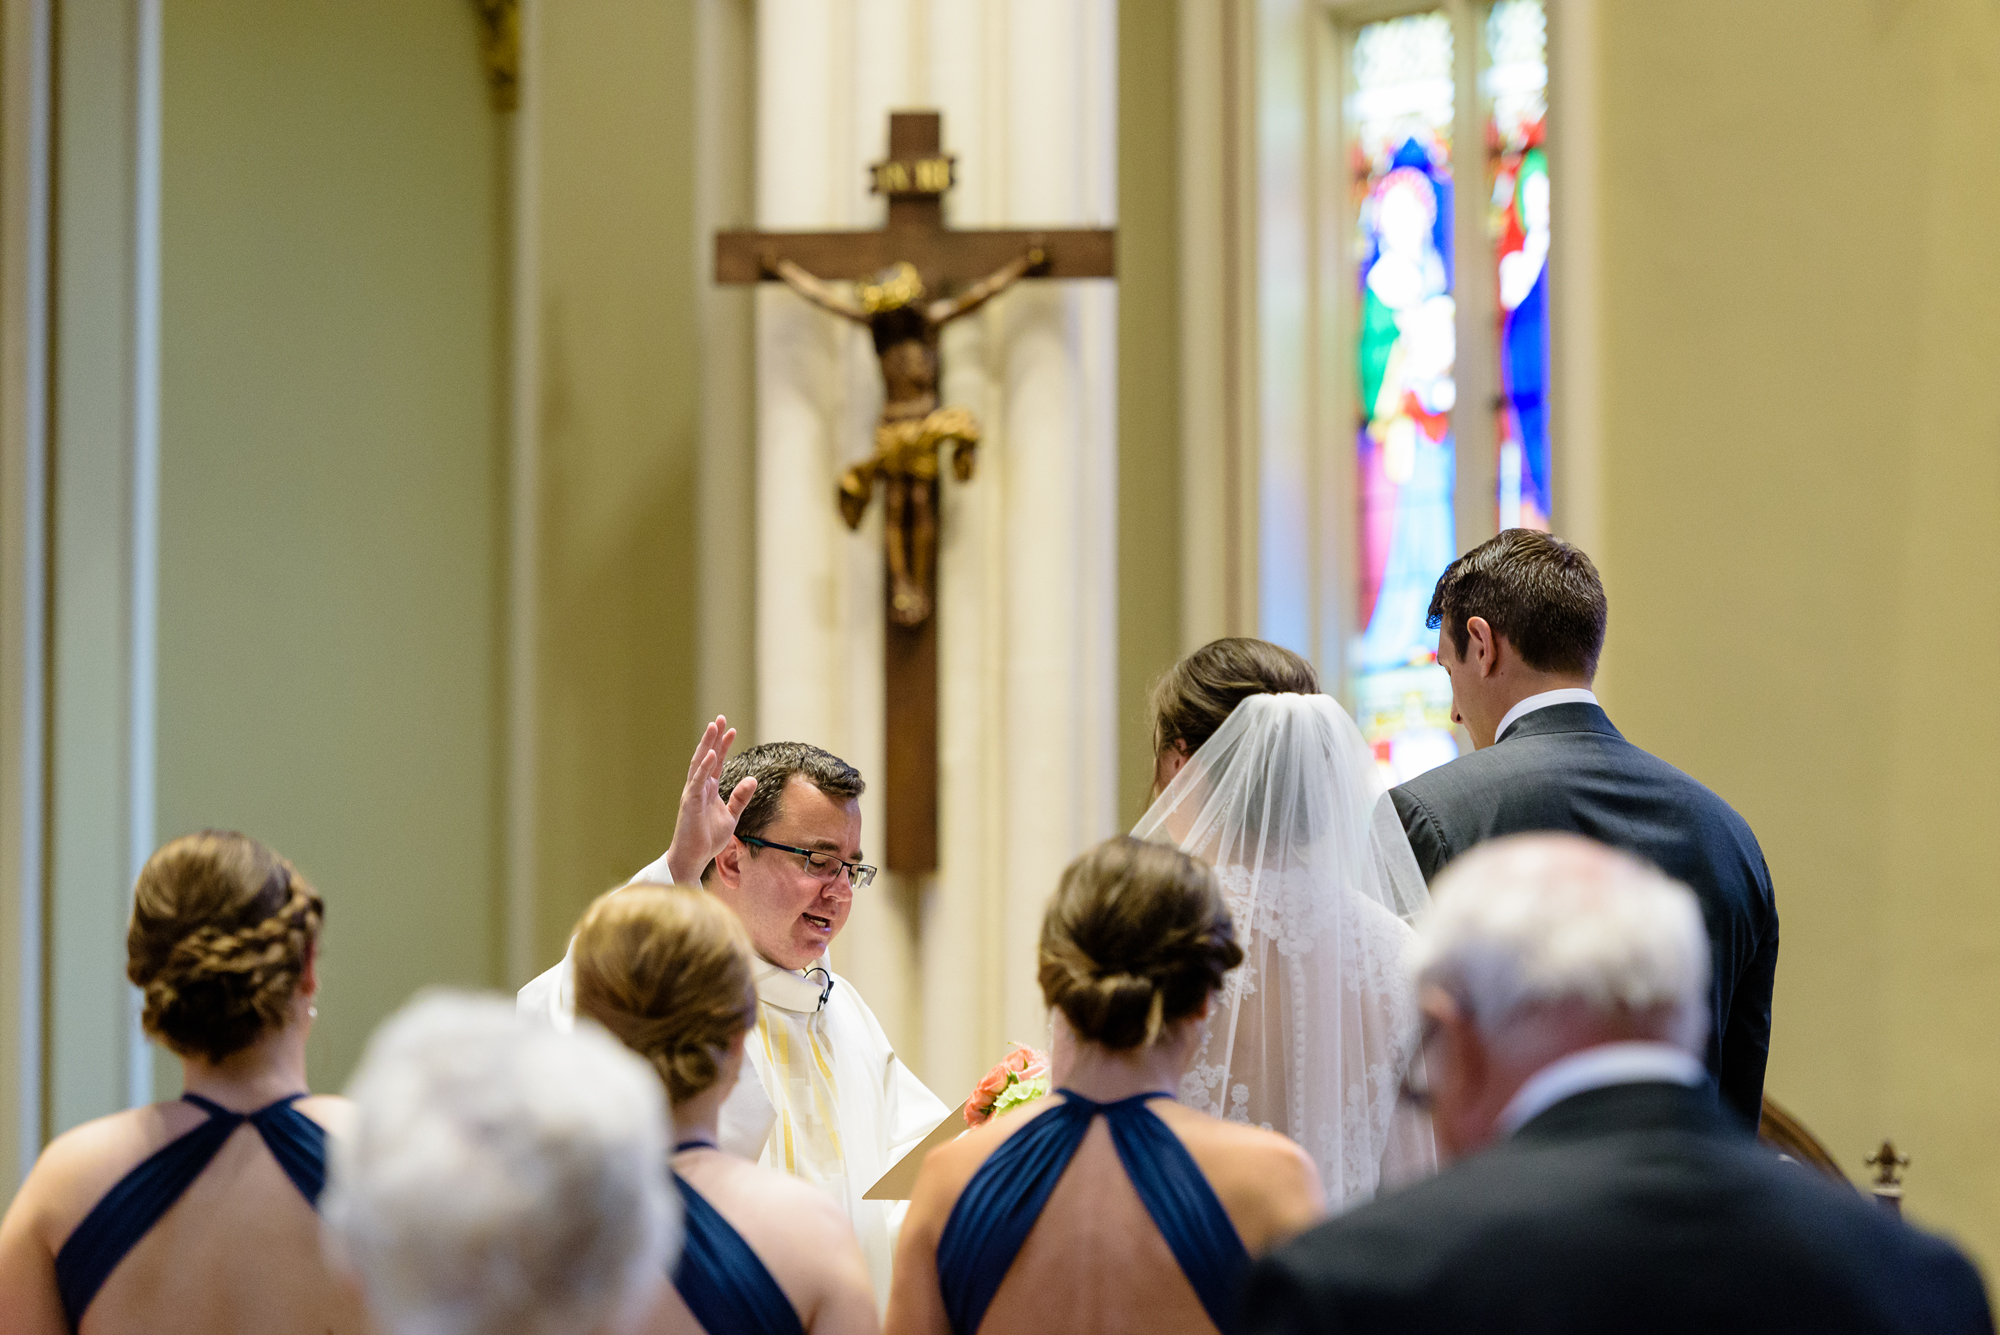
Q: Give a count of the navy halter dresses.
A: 3